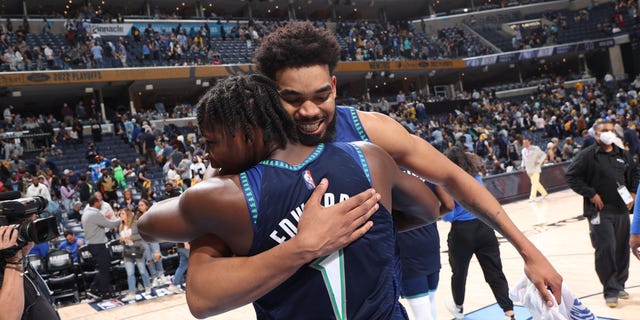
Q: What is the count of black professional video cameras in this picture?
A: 1